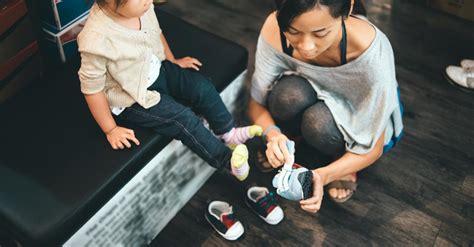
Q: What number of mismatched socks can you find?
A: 0